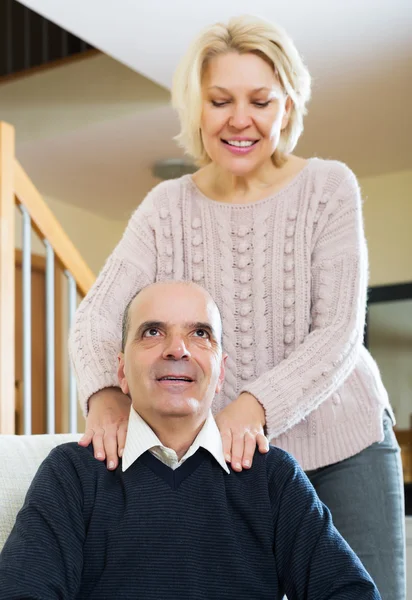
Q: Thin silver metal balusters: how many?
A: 3